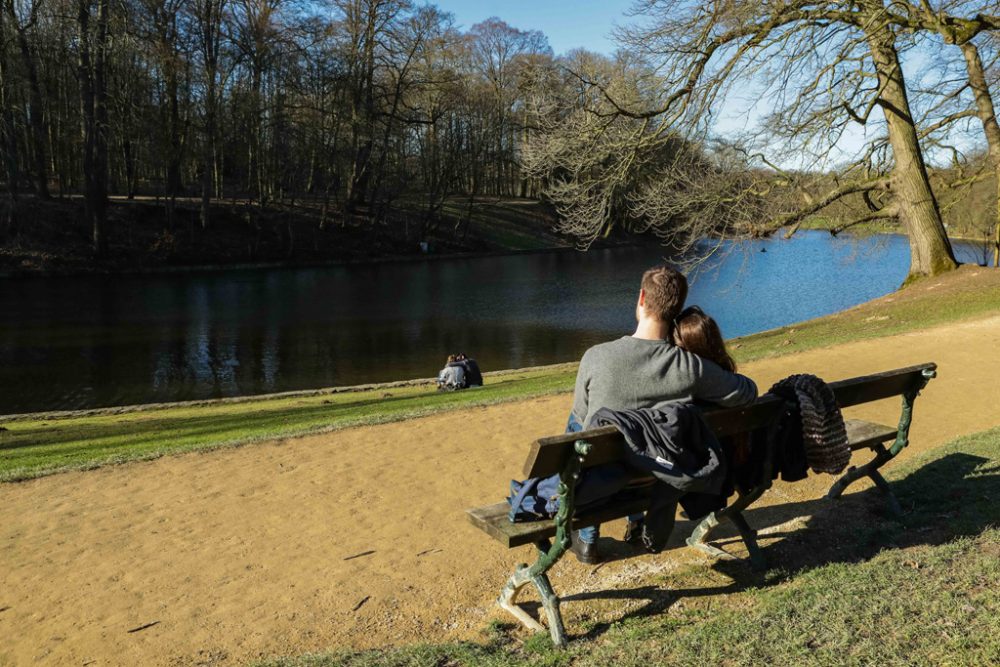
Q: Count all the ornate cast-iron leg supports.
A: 3